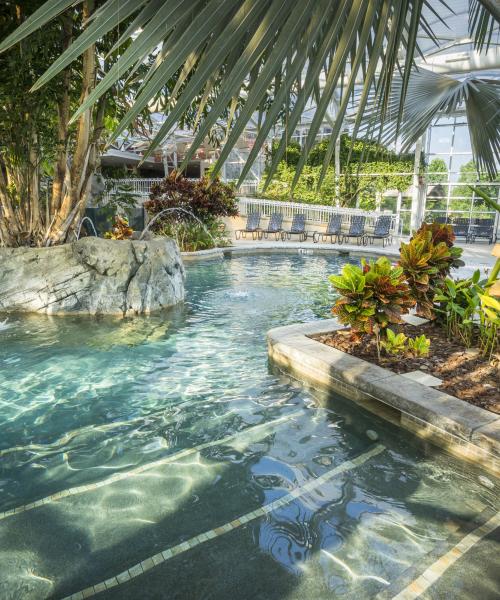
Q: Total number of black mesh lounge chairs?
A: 6